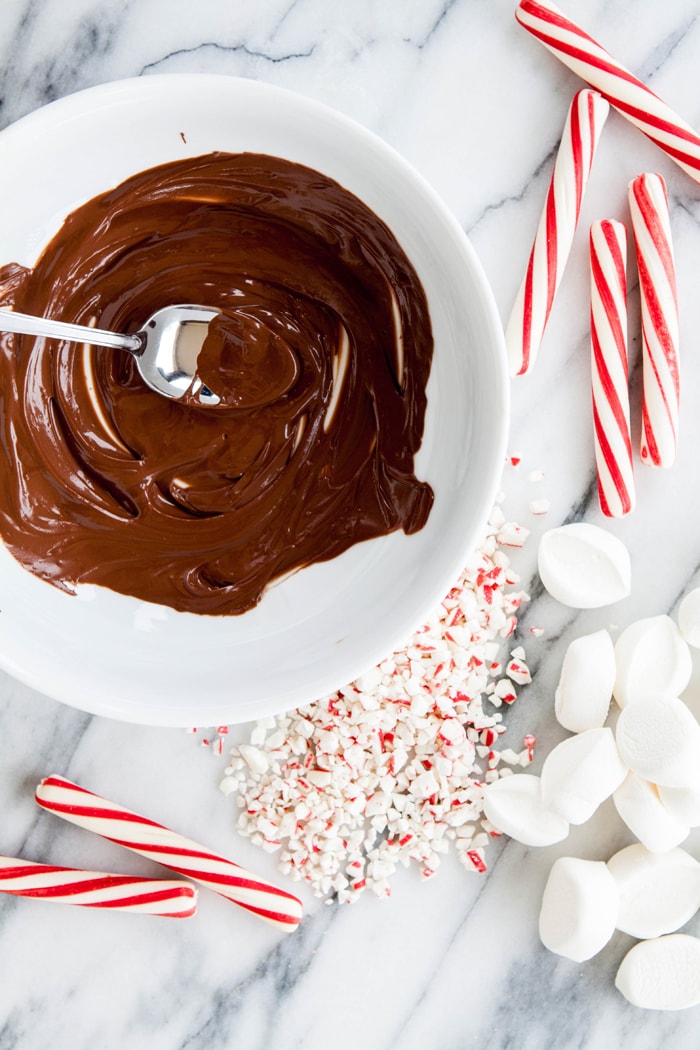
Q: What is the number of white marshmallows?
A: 12